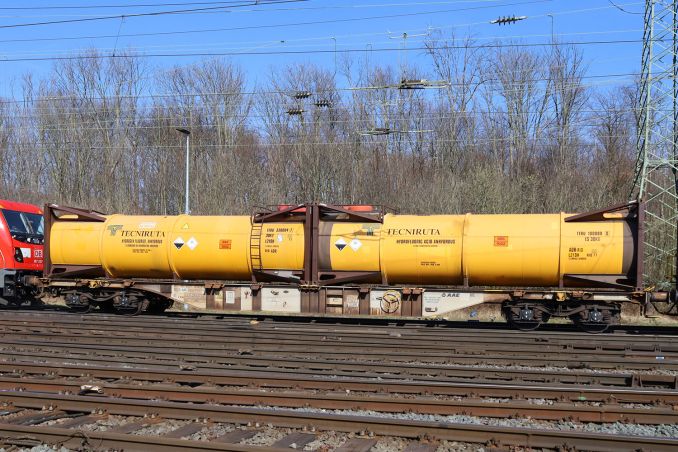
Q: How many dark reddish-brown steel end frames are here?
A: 4